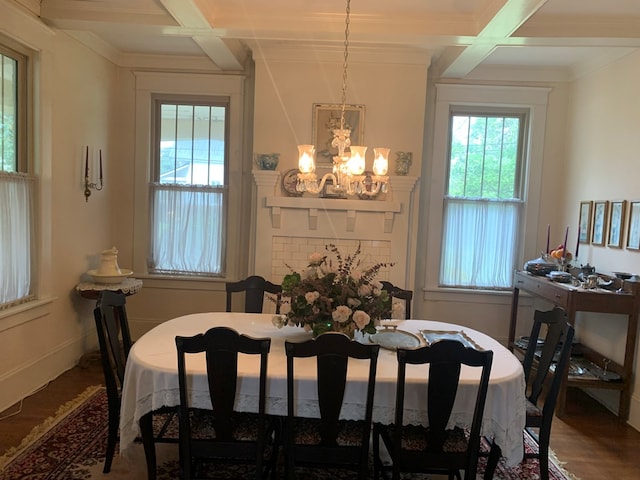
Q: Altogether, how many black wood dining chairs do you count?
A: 7